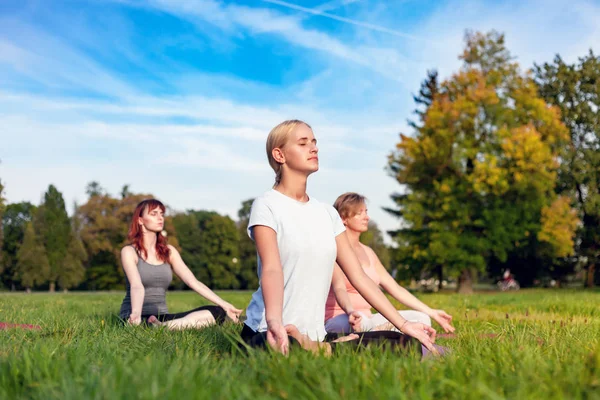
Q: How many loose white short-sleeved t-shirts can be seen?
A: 1